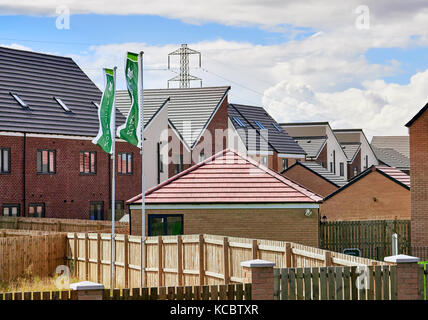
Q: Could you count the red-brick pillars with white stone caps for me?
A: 3